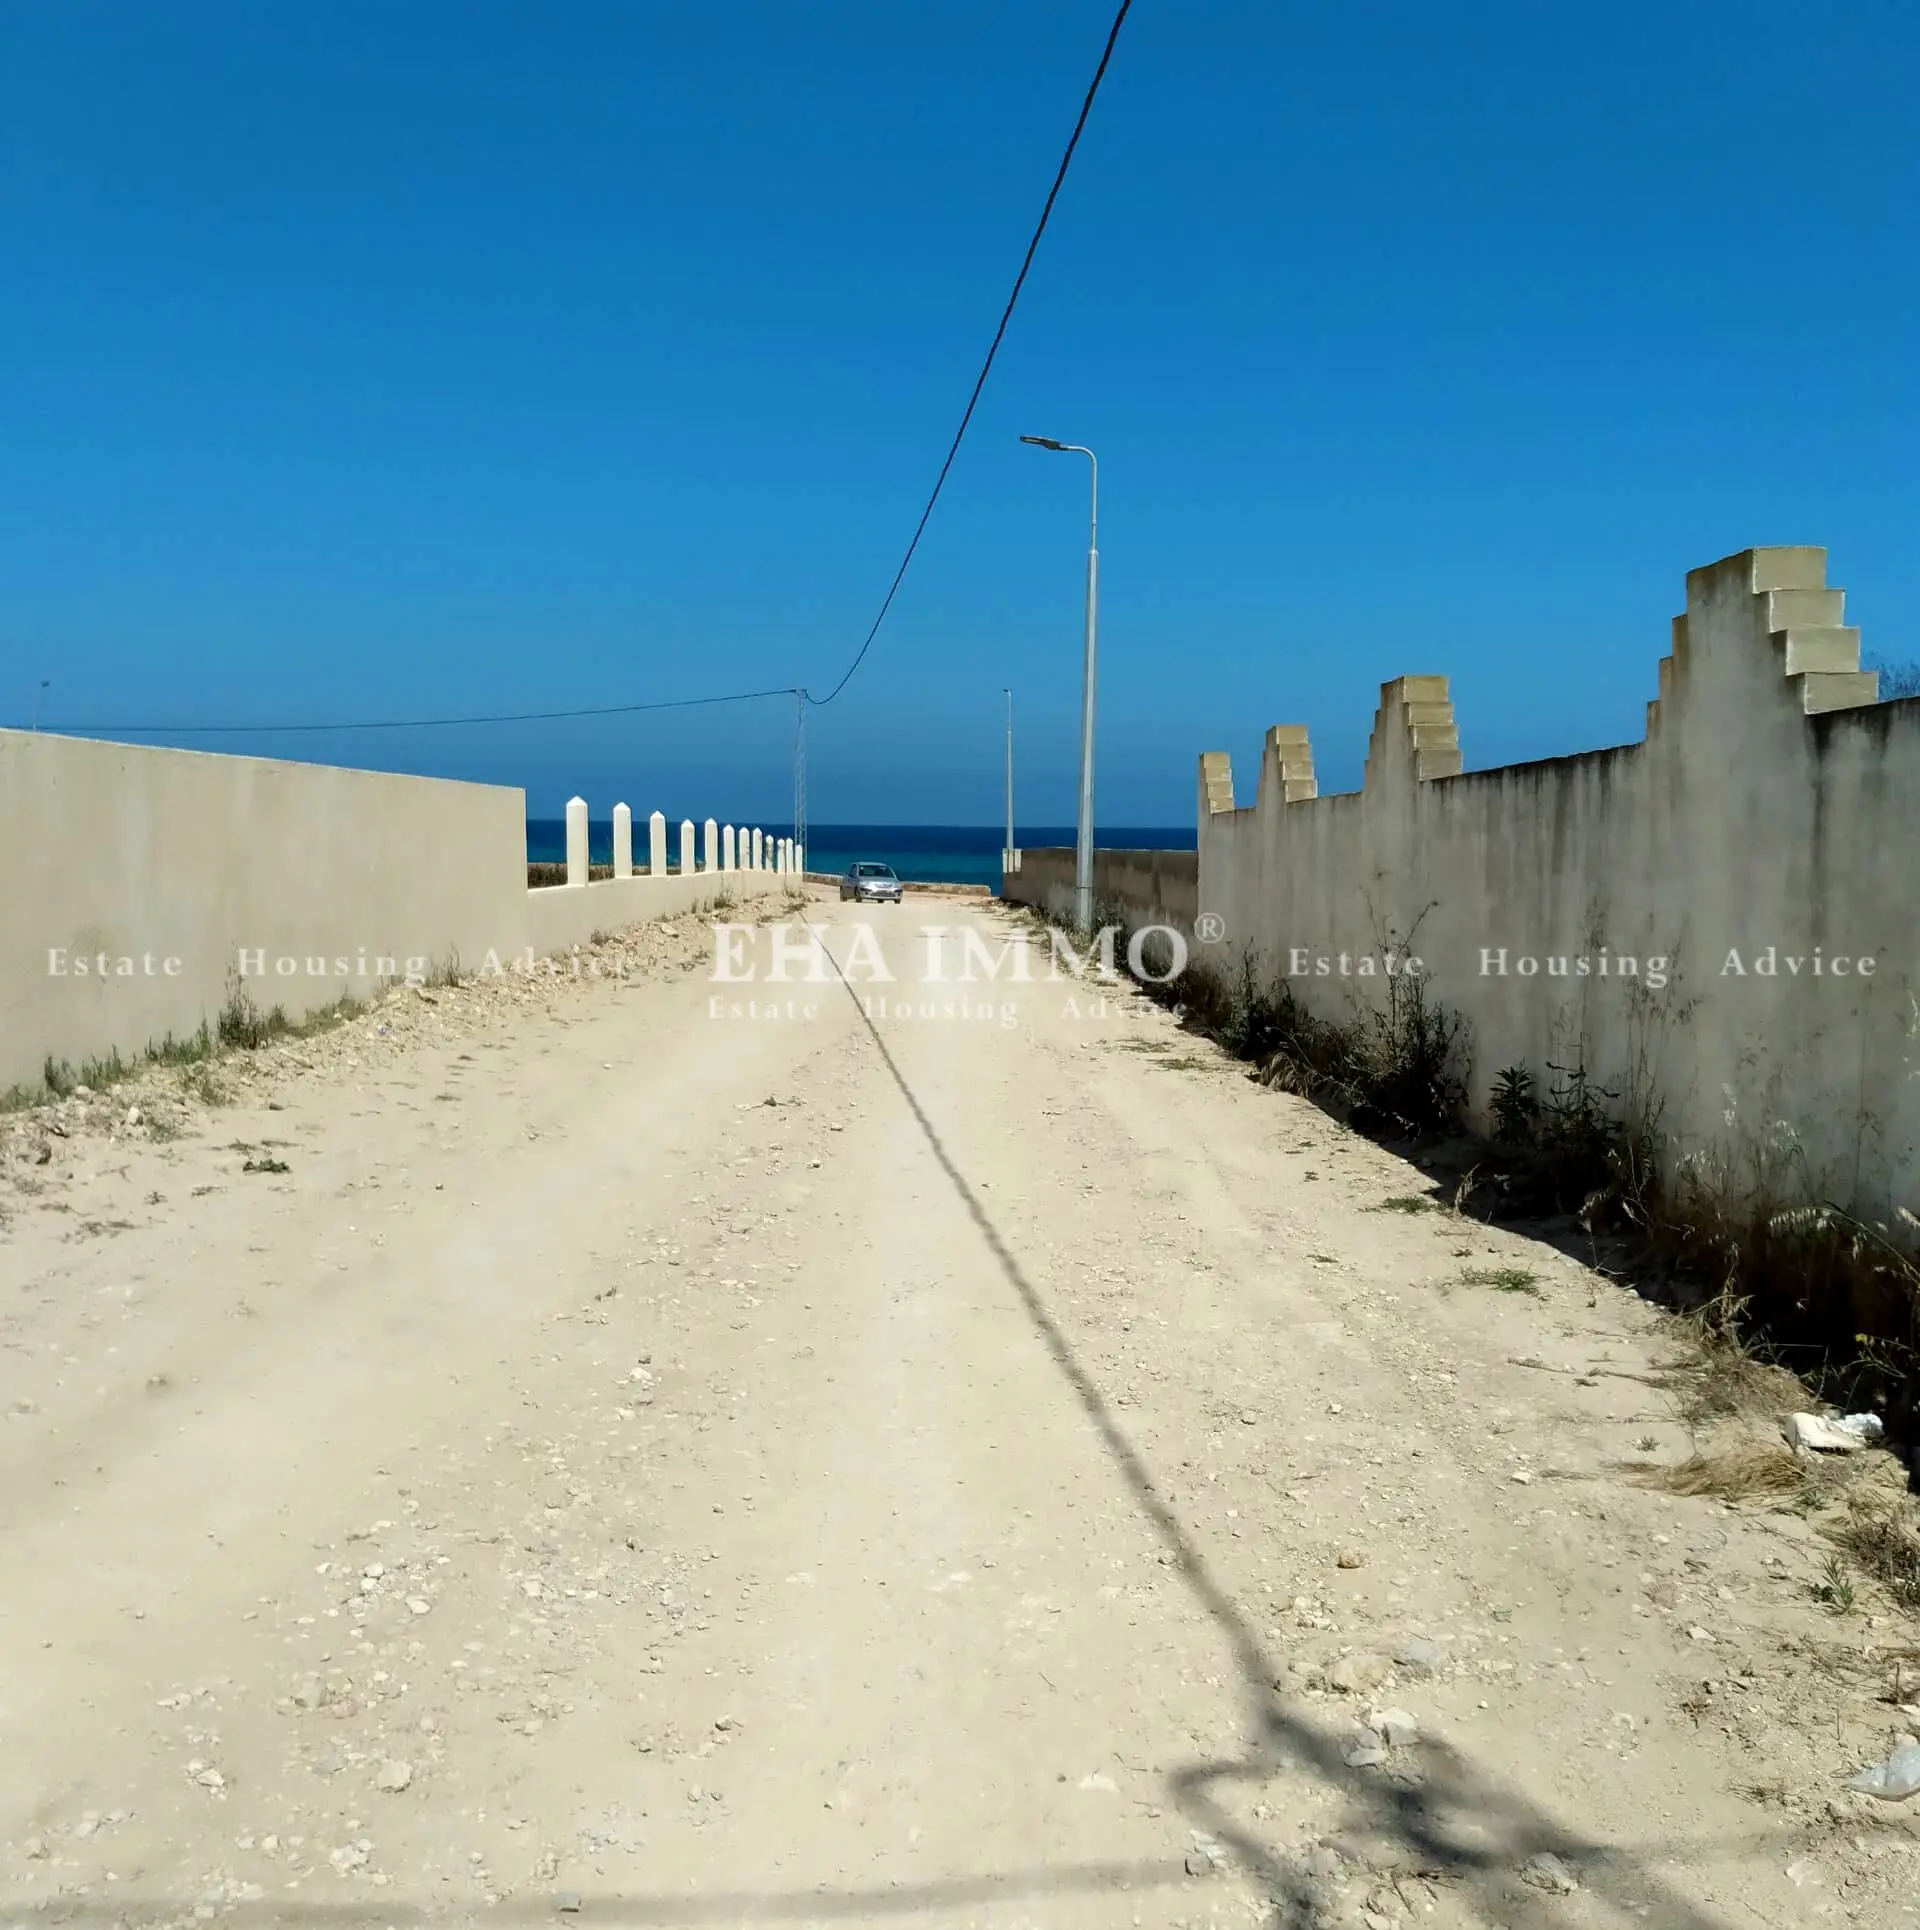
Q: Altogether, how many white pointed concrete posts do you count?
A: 12